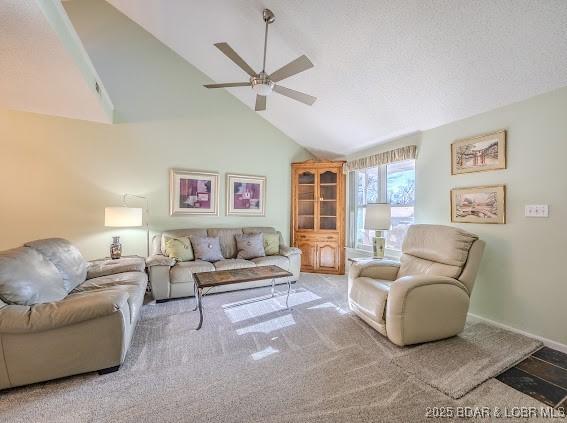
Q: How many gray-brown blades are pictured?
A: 5